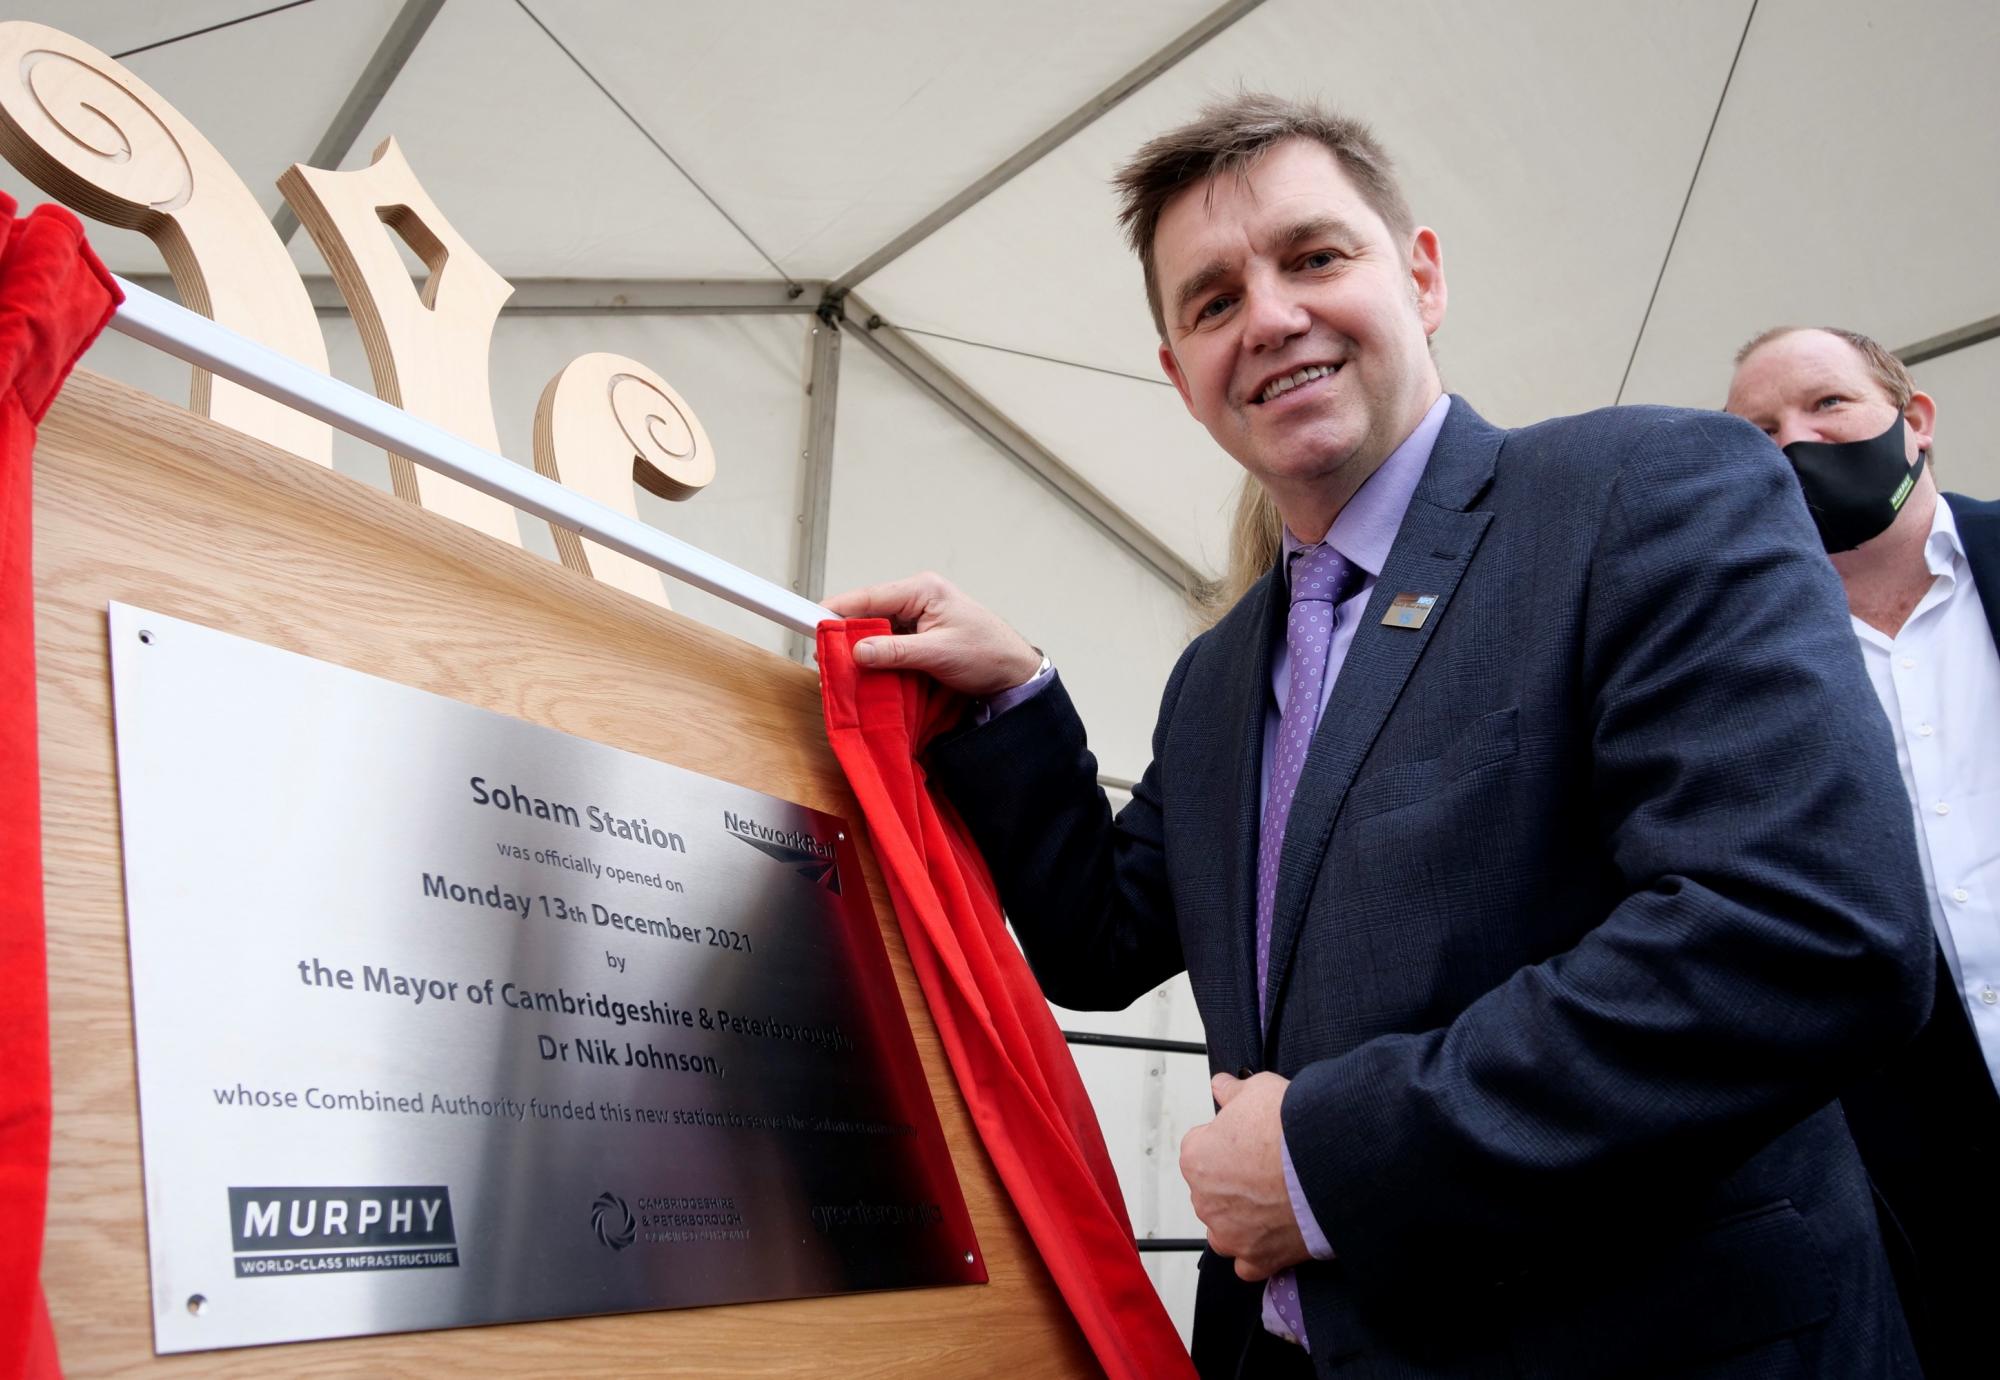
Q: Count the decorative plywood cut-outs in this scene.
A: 3